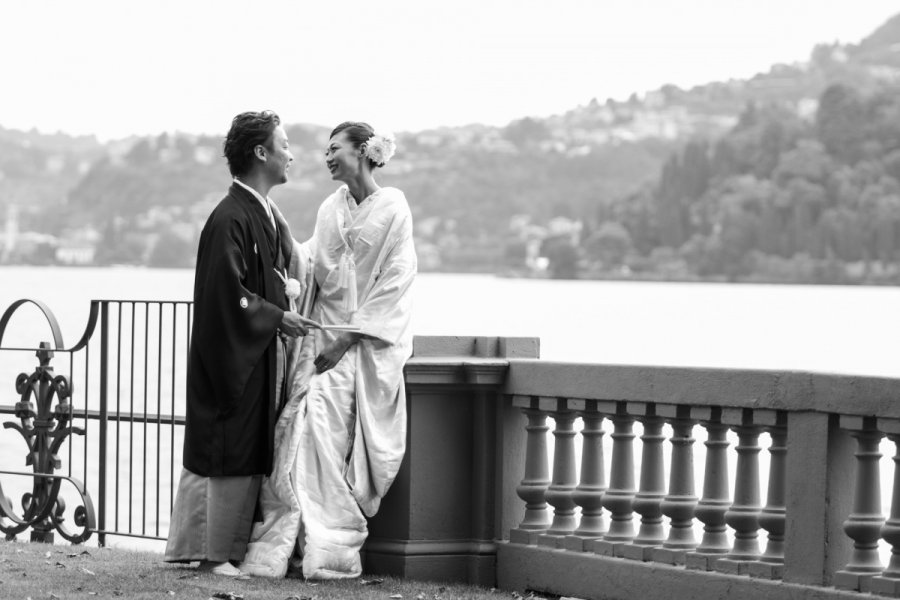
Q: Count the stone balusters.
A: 11